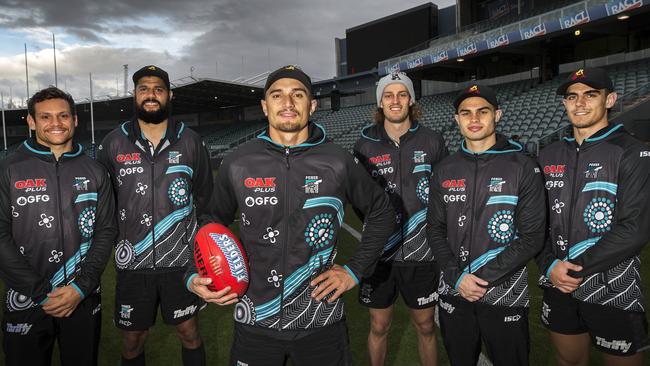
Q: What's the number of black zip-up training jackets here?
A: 6